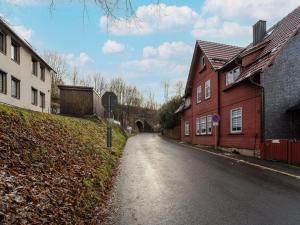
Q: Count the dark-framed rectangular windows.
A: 8